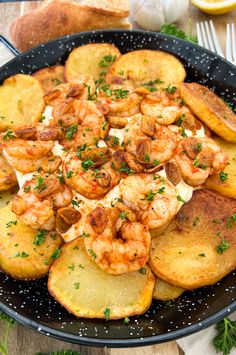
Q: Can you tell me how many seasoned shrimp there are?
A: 11